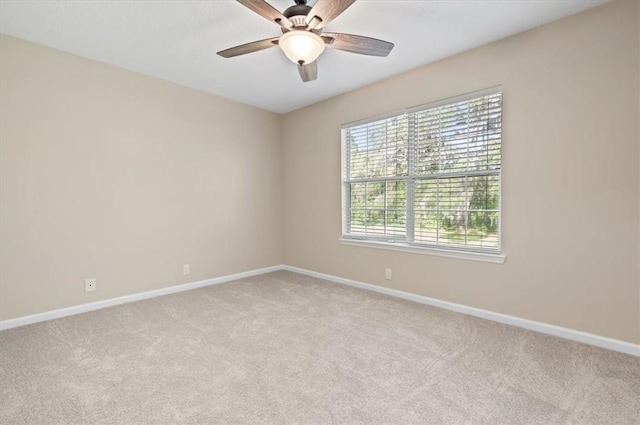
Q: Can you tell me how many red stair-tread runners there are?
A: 0